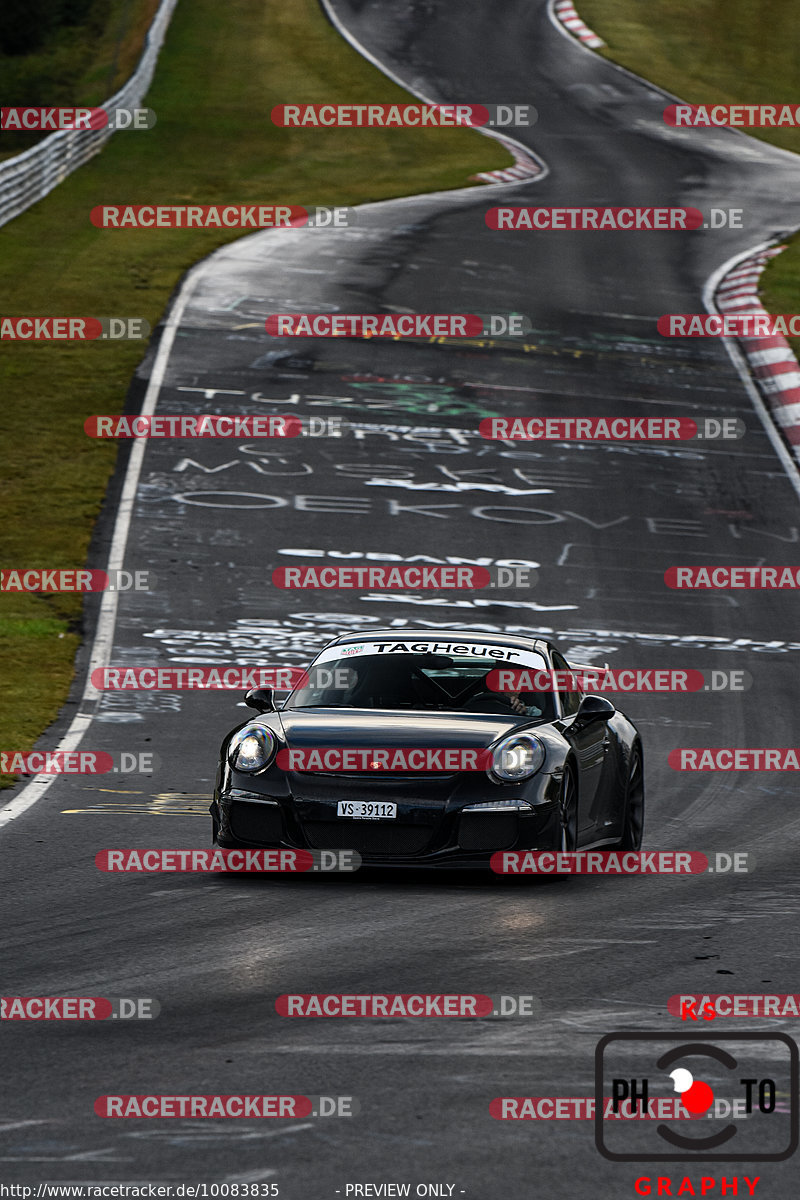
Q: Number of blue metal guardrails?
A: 0